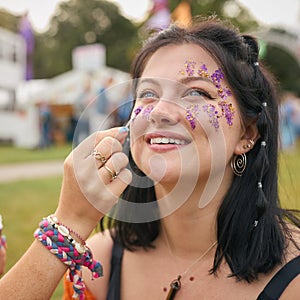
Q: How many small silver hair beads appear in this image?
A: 5